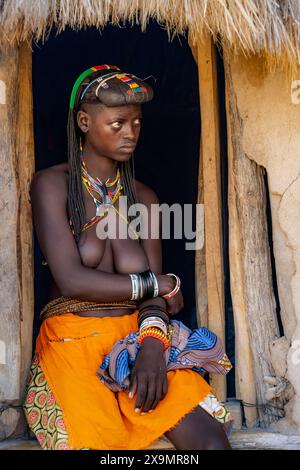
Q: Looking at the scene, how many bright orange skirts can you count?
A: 1